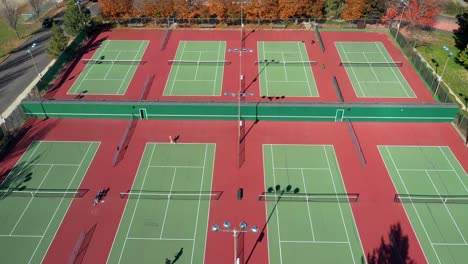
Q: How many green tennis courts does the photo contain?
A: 8